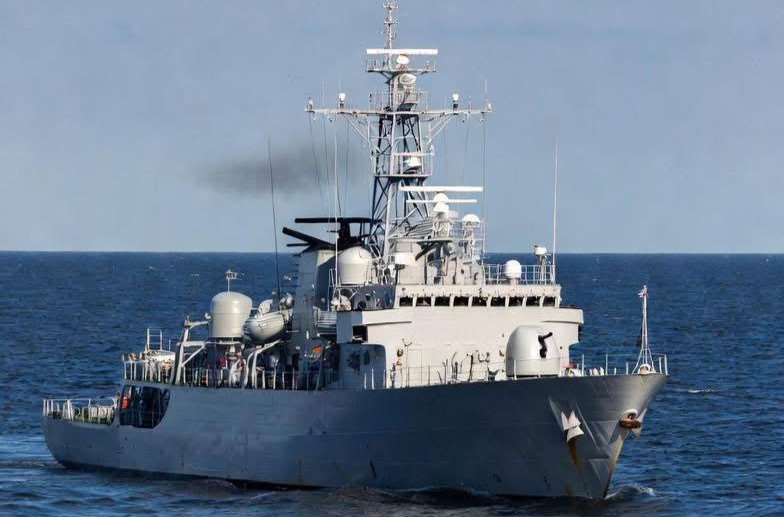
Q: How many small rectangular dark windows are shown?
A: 9